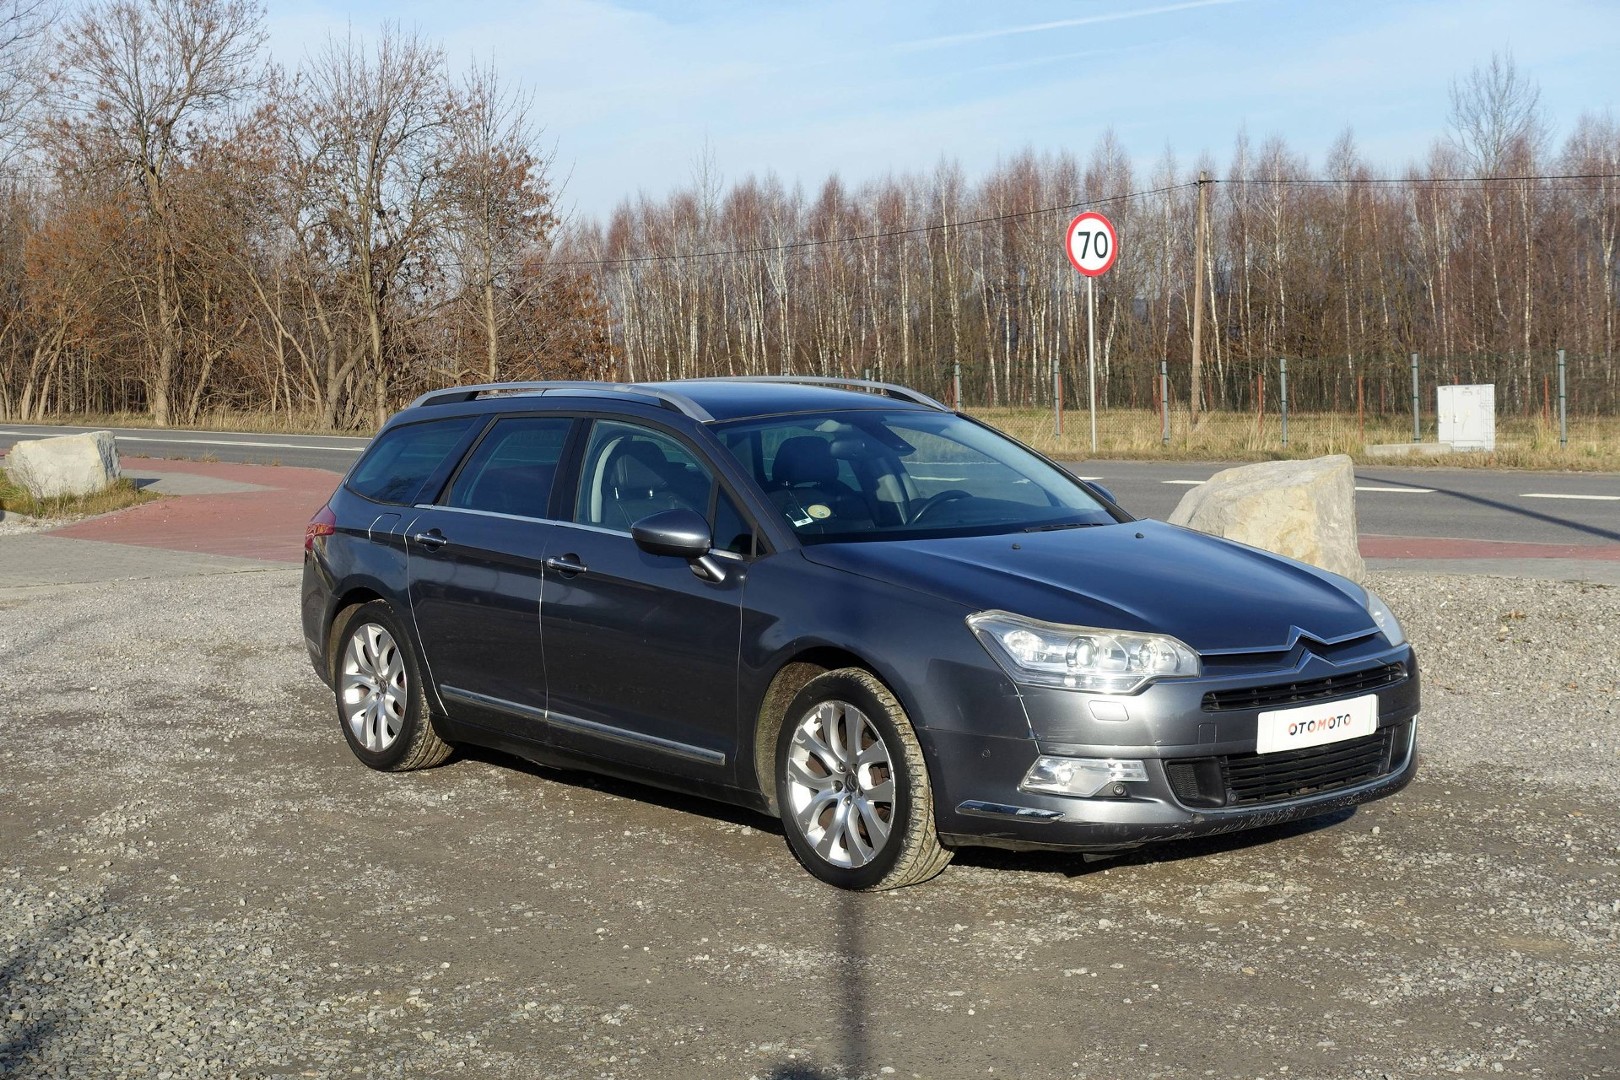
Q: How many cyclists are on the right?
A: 0